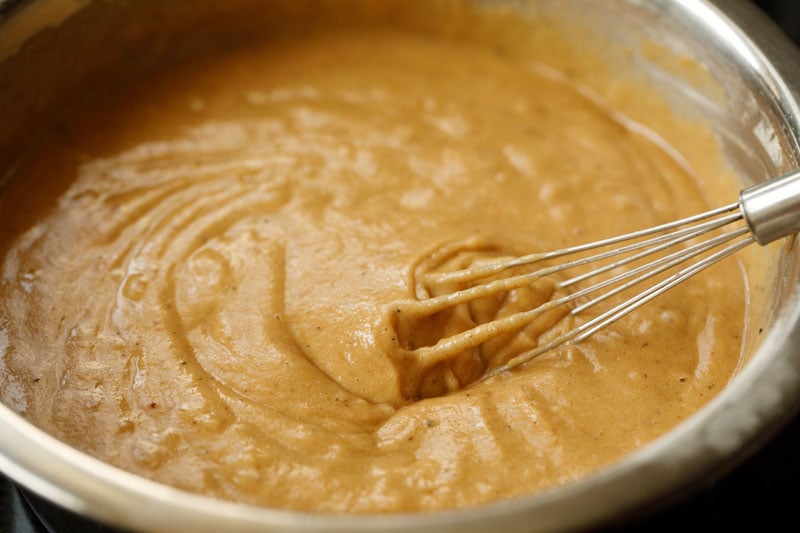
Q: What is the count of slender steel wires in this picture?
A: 7